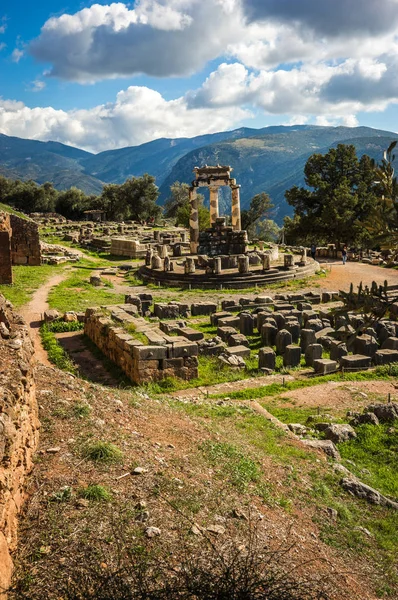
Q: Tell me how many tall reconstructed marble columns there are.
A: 3